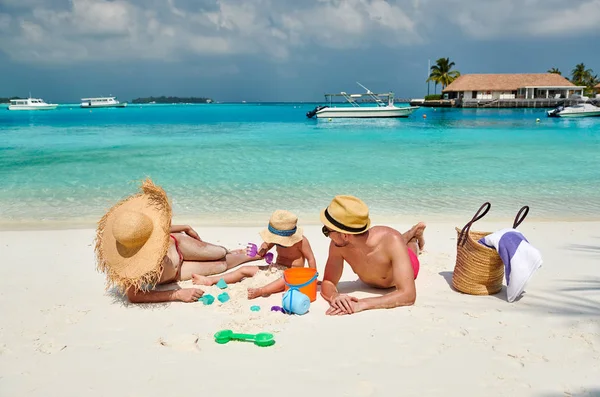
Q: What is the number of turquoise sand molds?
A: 4